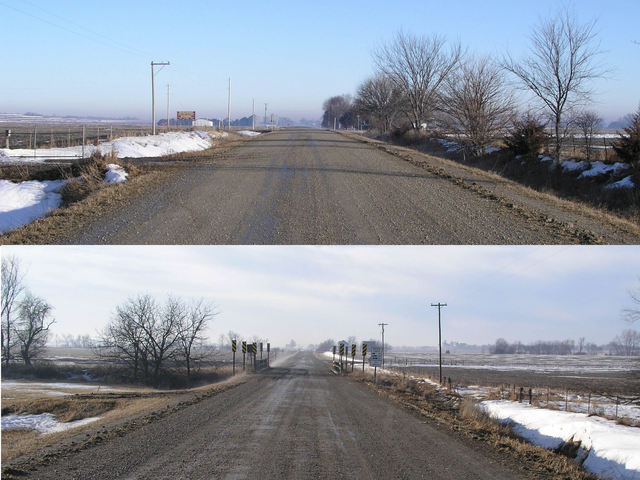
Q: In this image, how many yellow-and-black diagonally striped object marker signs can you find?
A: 6